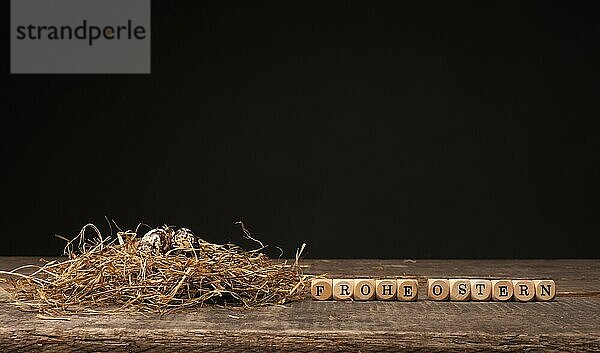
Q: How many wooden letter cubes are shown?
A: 11